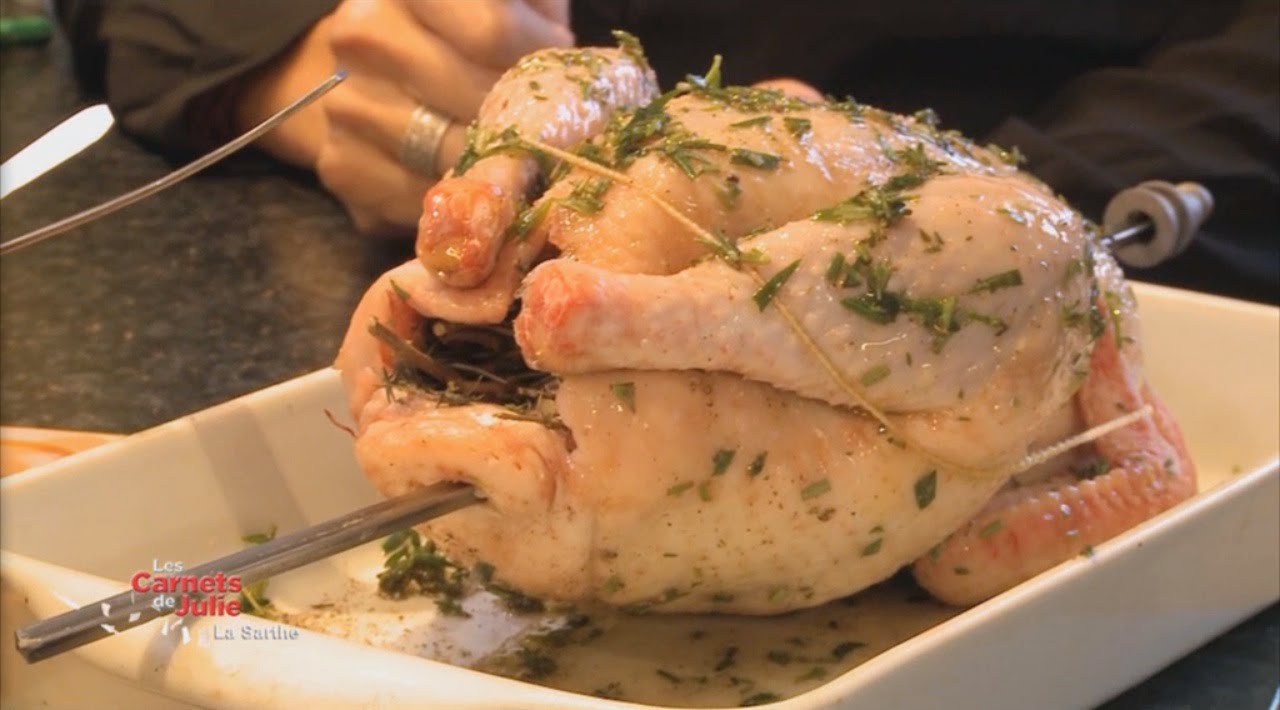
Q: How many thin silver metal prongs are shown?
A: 2